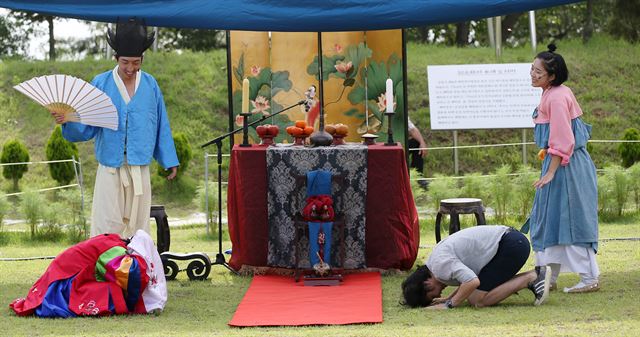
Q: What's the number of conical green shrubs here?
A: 4